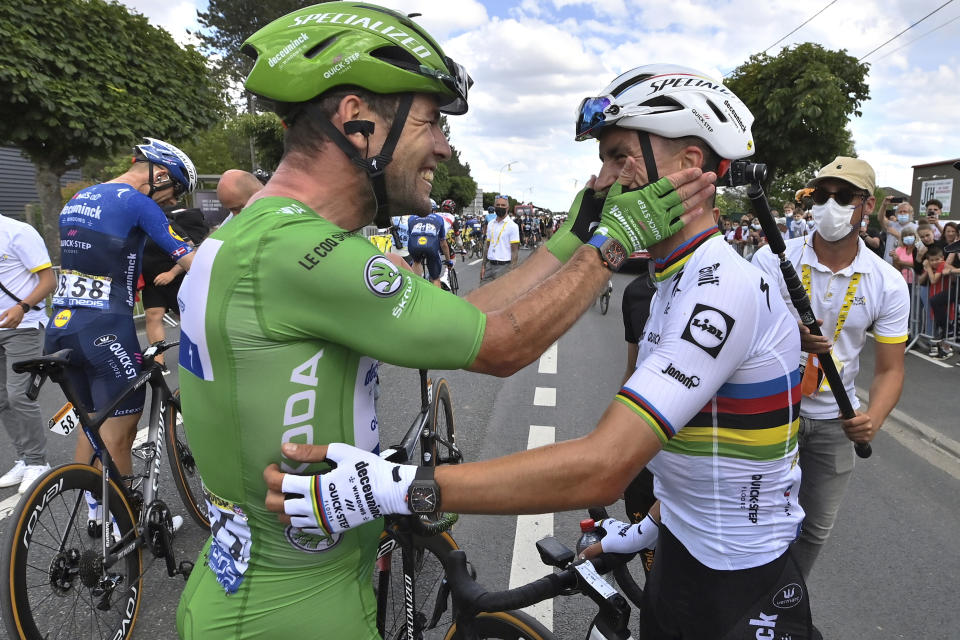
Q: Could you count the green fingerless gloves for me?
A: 2